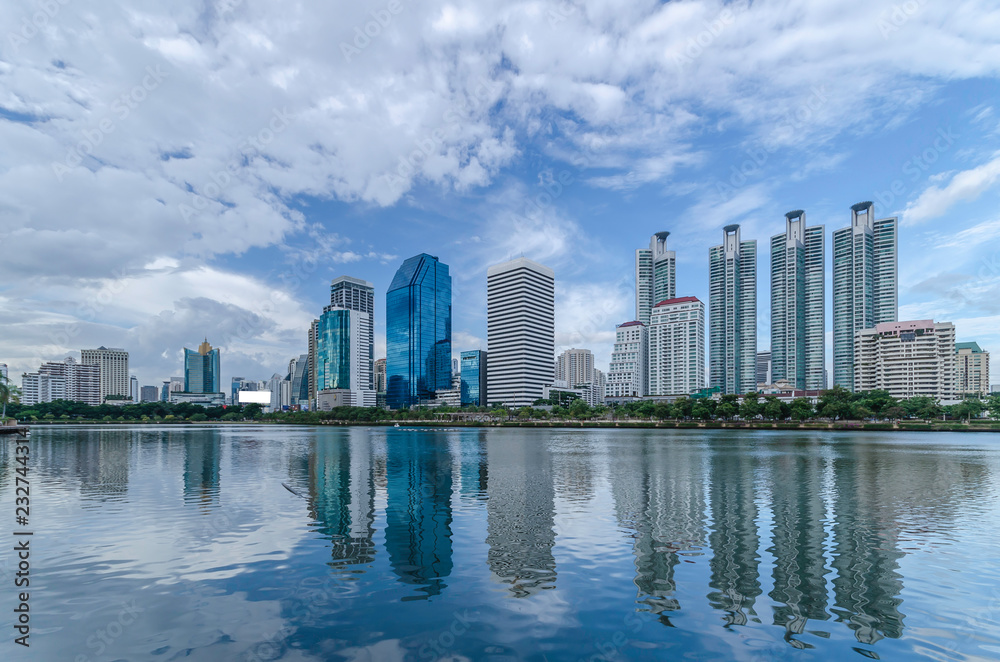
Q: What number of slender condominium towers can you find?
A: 4